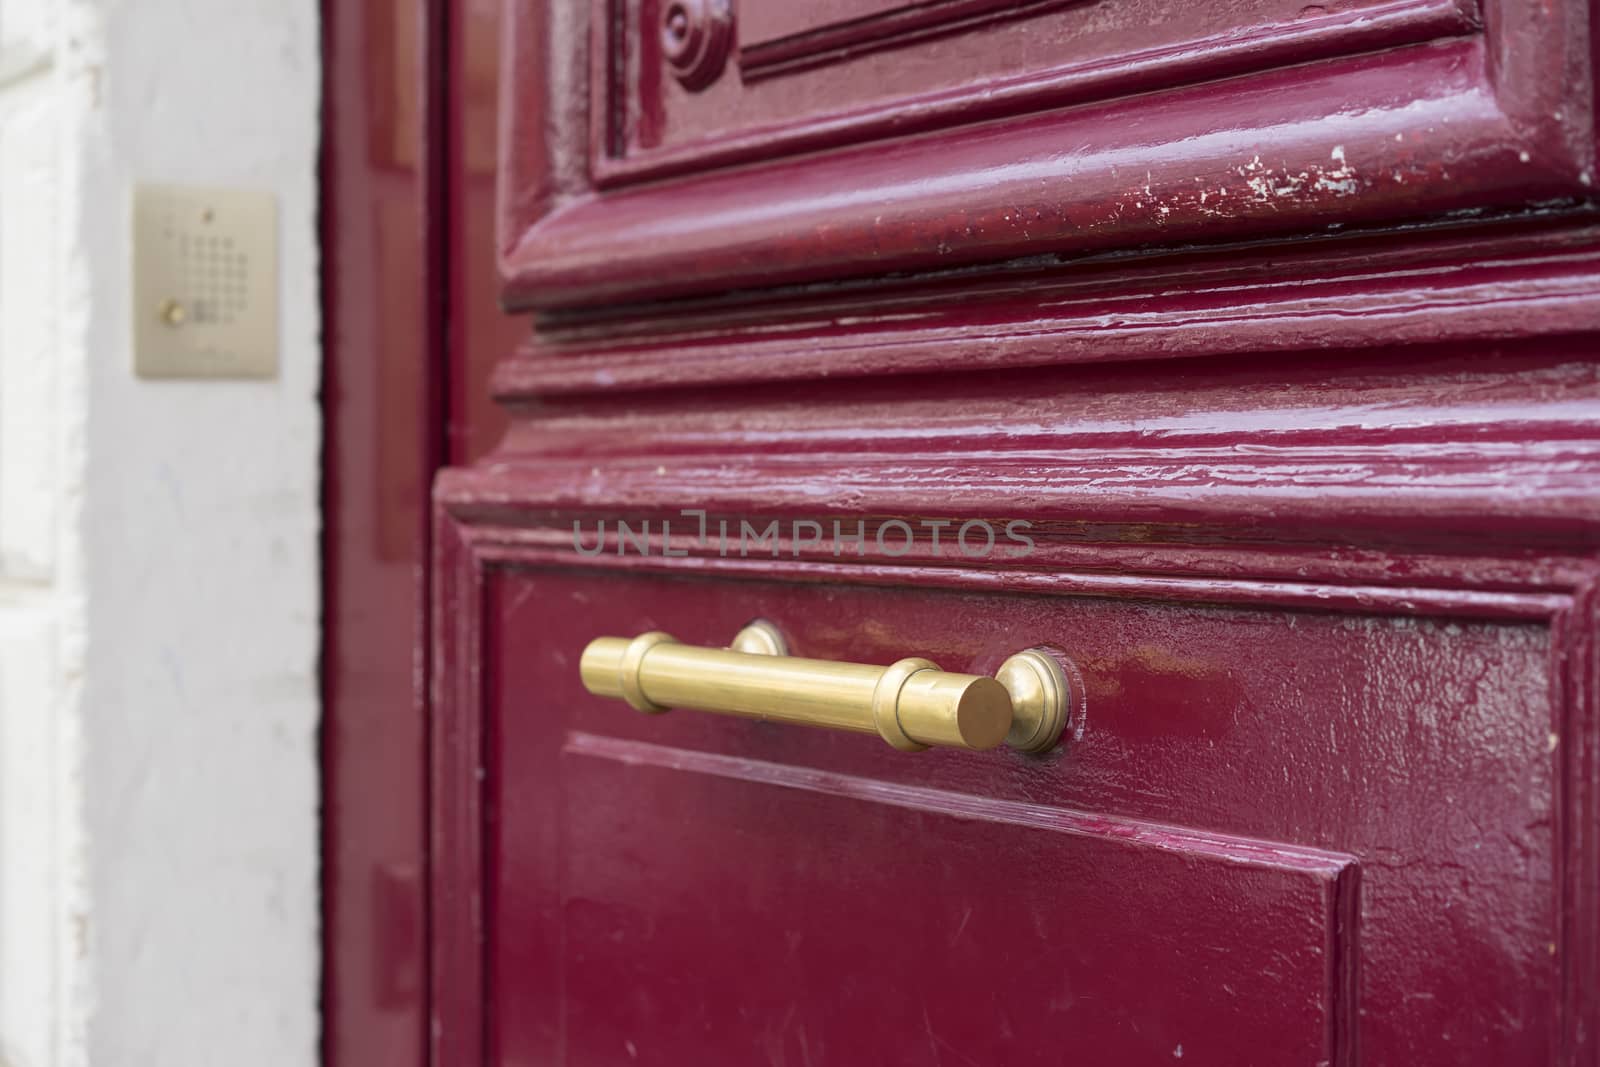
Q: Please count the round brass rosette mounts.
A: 2